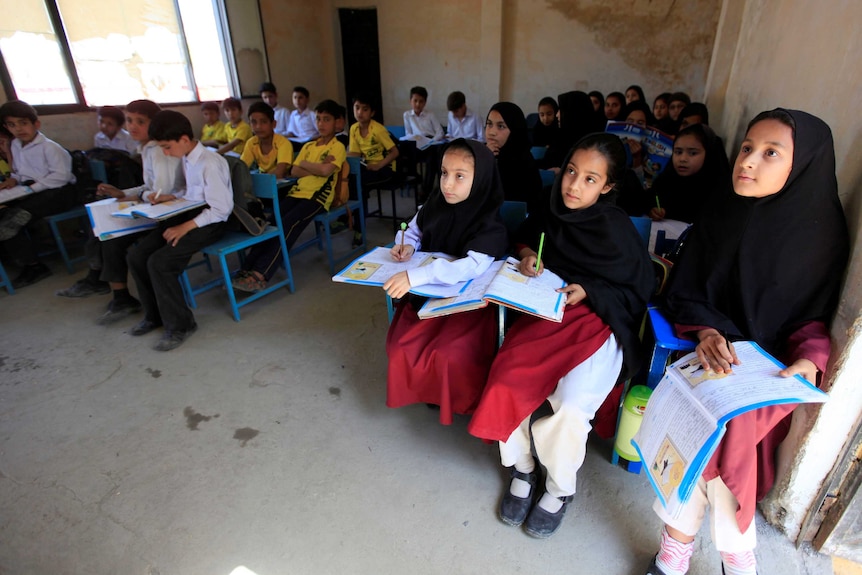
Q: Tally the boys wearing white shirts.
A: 8